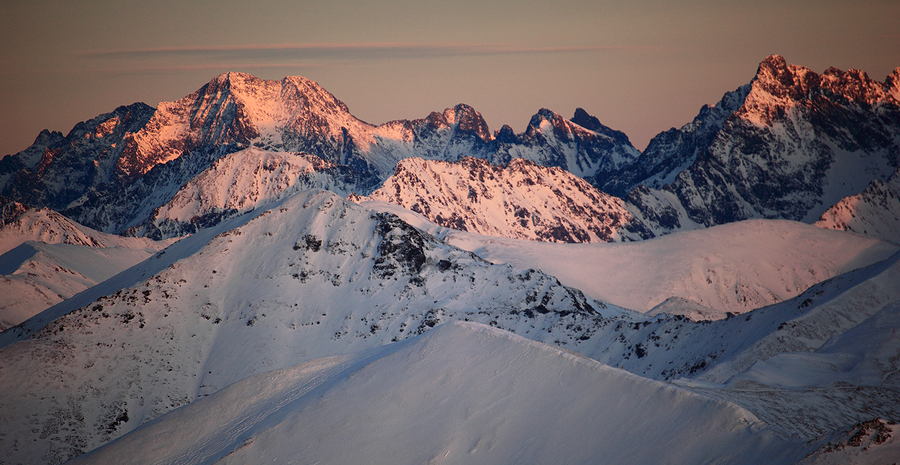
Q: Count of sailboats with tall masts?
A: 0